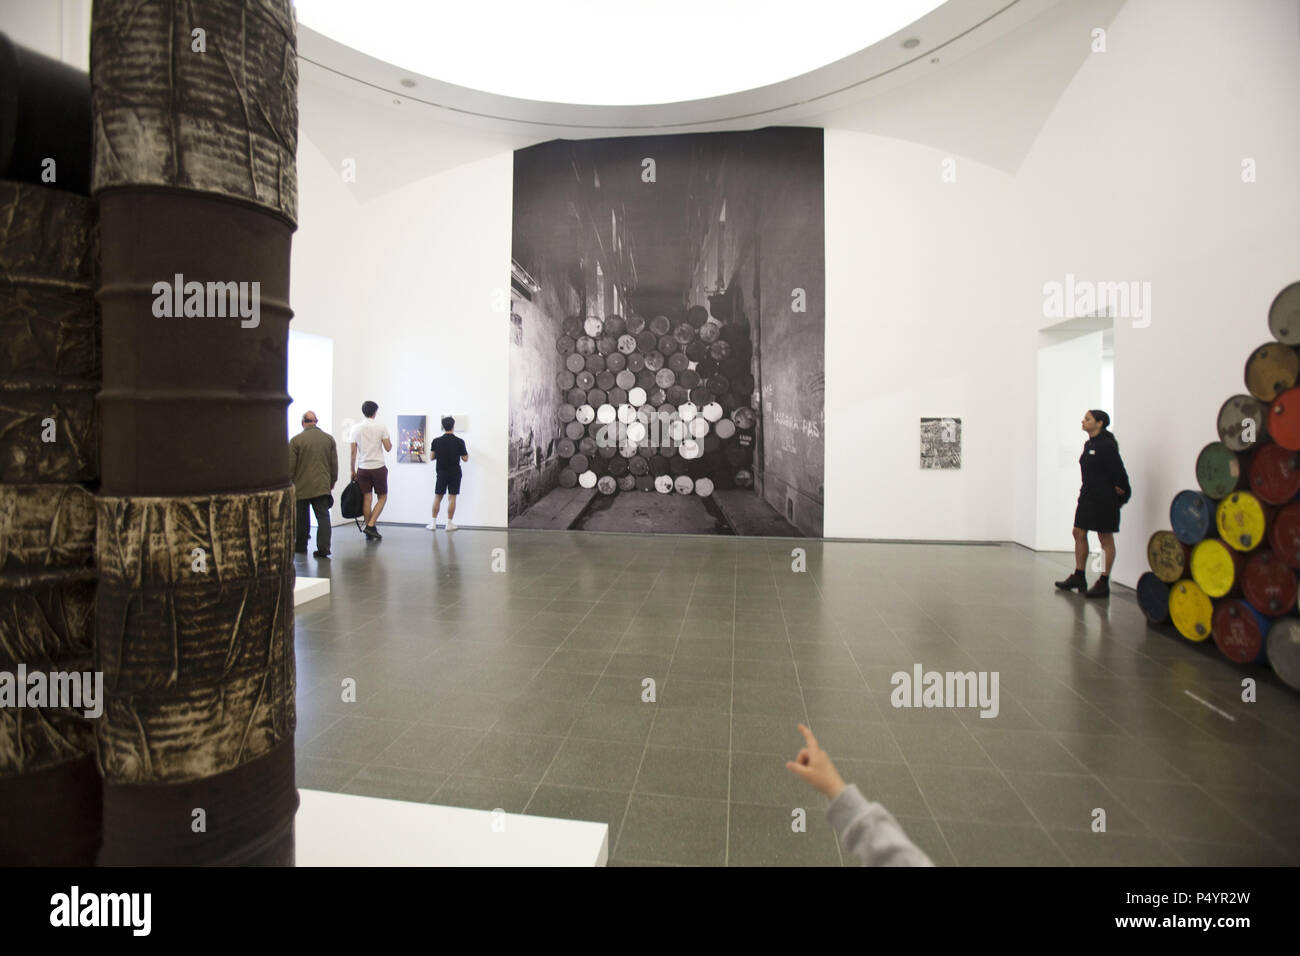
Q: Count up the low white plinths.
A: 2